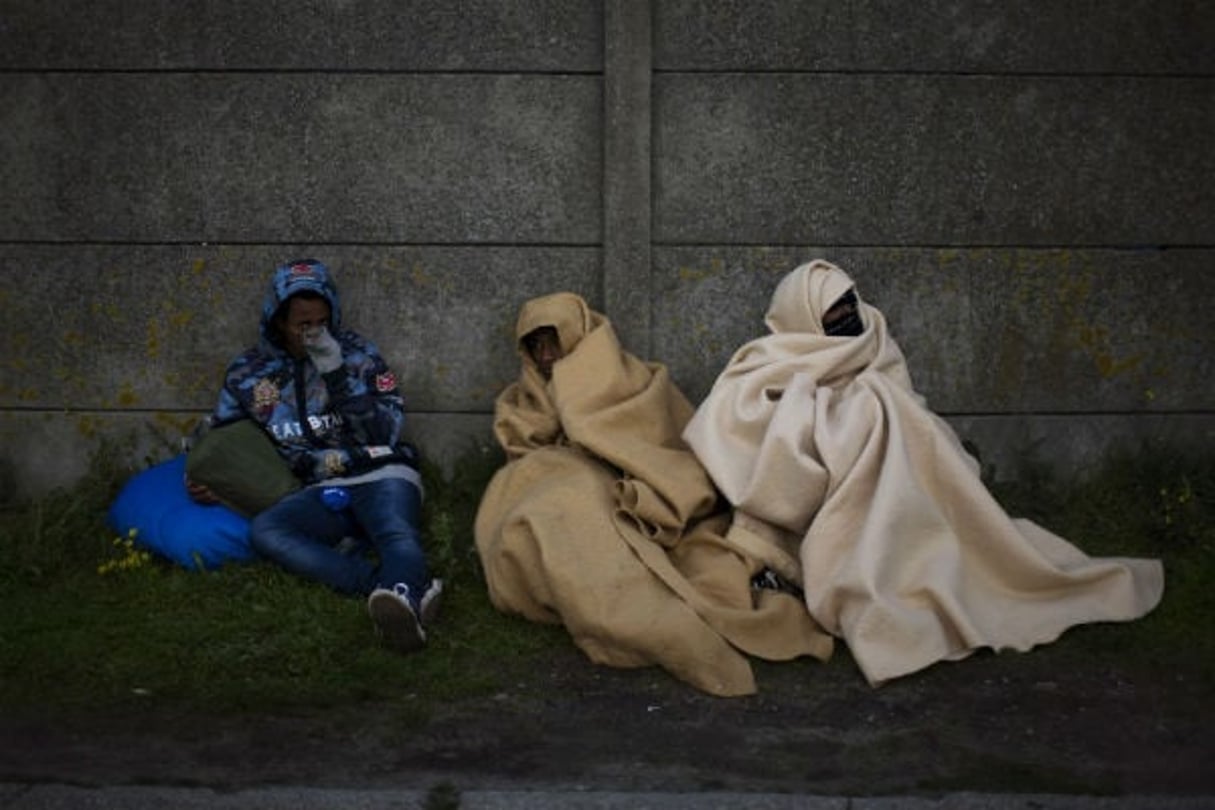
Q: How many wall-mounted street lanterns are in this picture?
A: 0